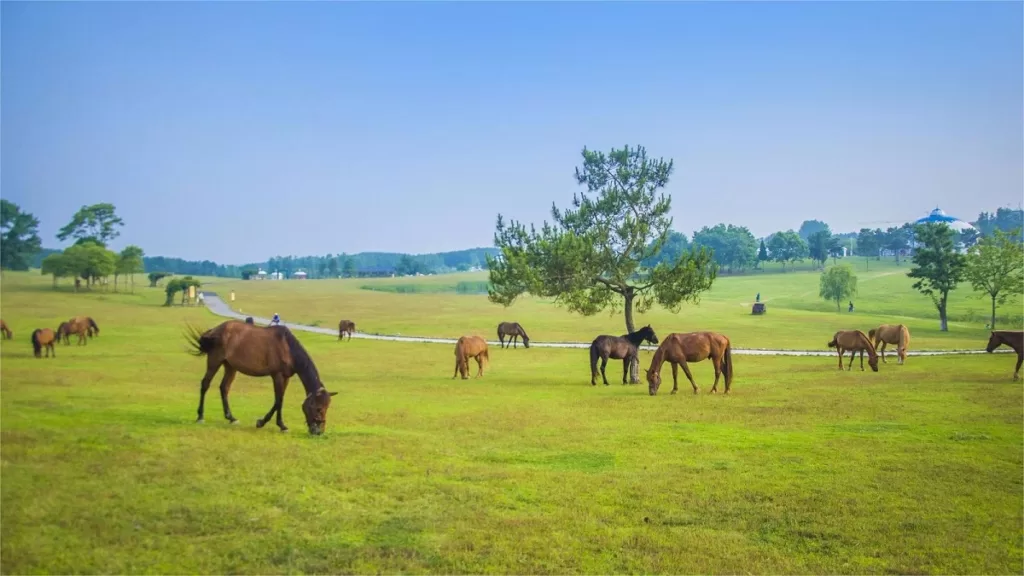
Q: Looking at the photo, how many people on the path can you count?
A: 1